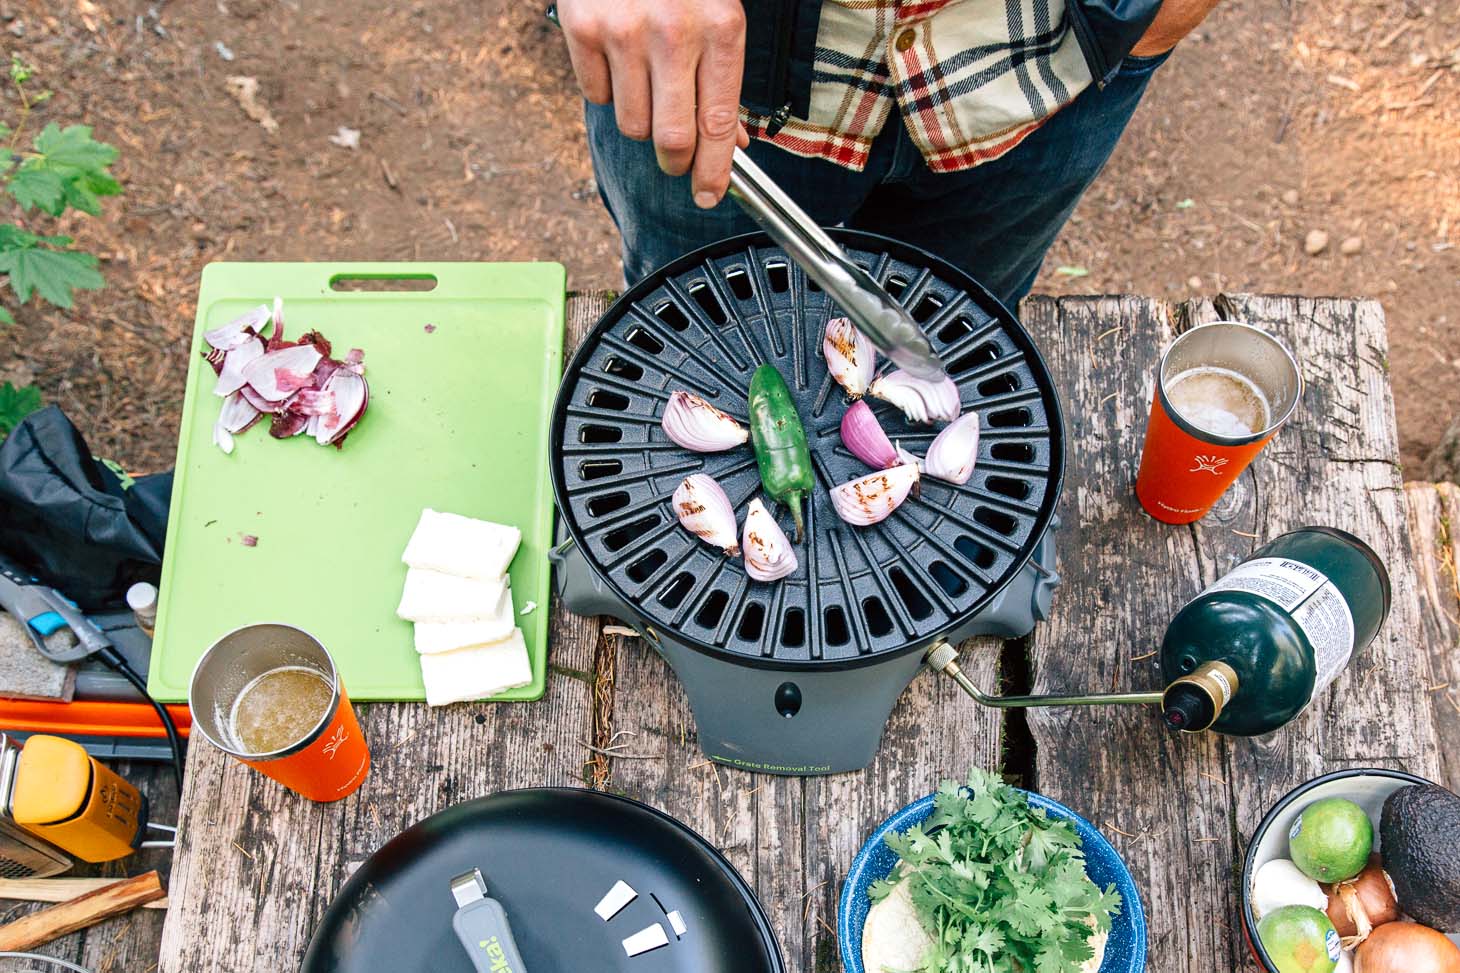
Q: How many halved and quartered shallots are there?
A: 8